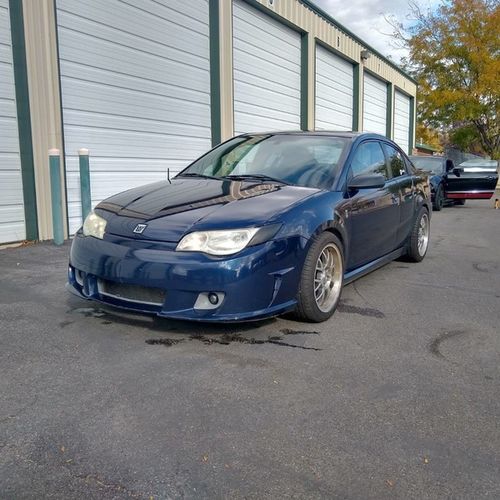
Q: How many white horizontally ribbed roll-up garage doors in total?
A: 6